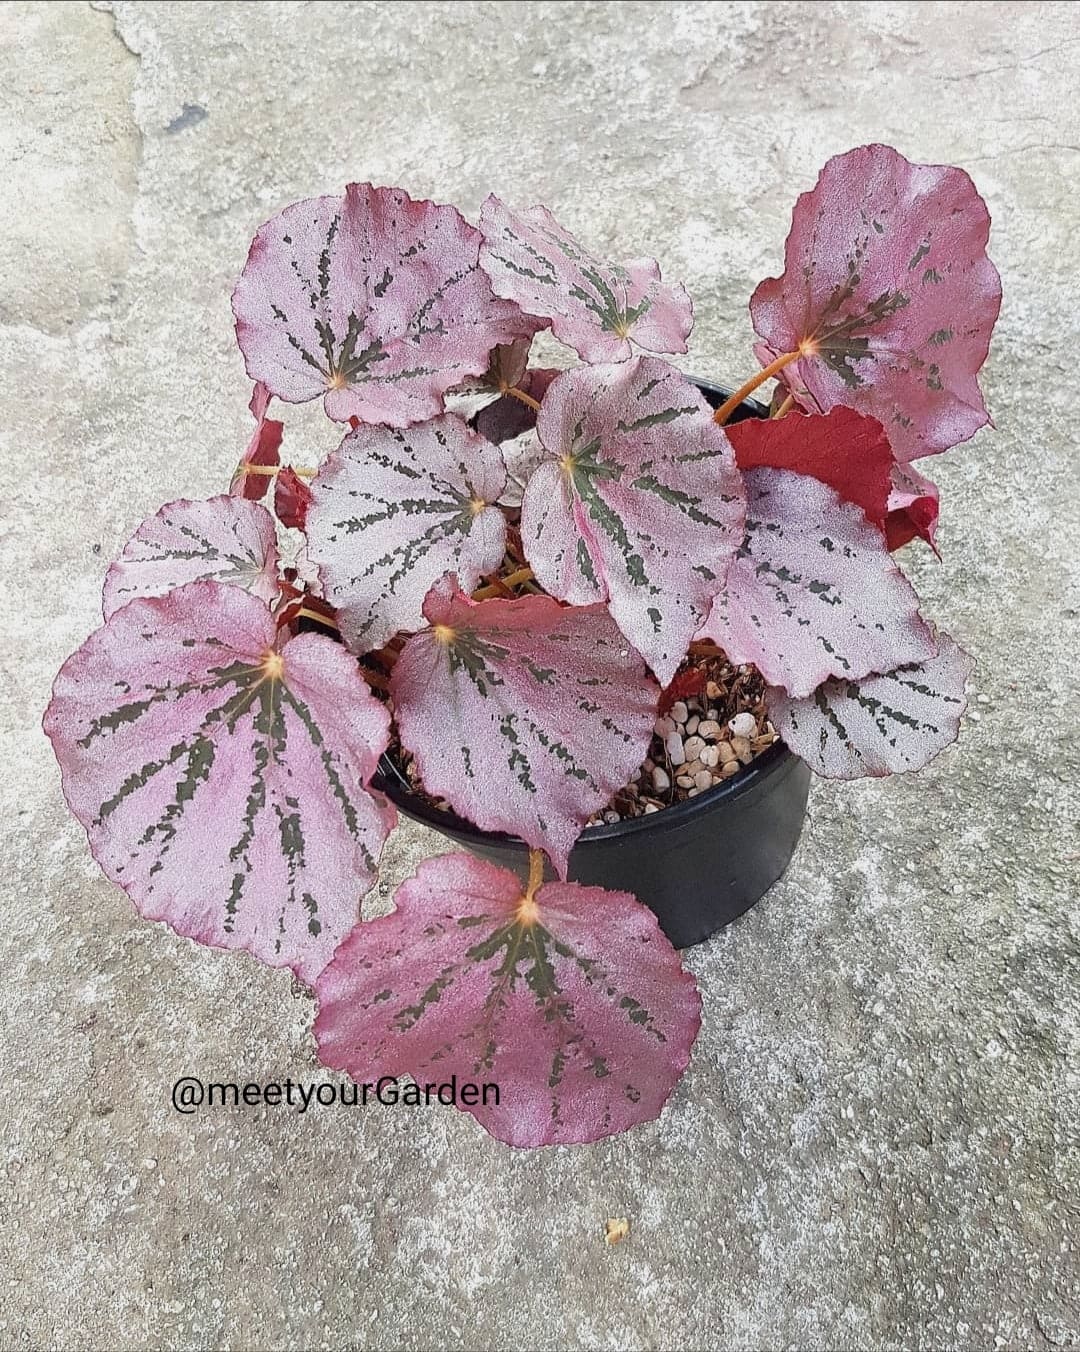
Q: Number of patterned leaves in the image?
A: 11